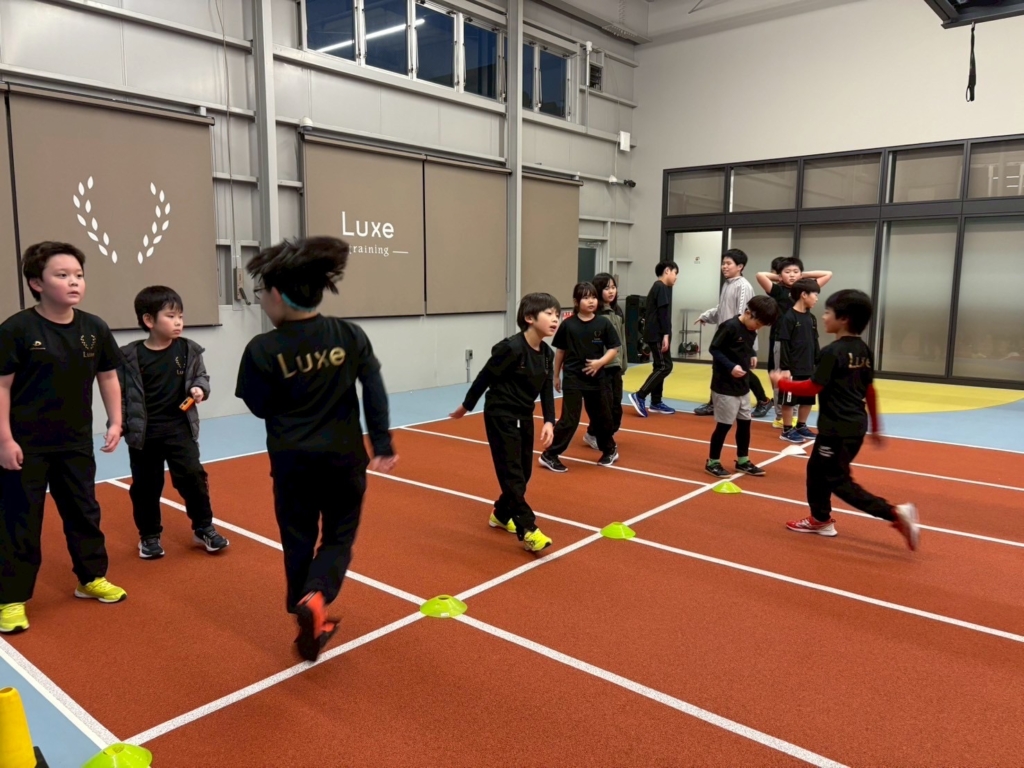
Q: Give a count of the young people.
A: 13